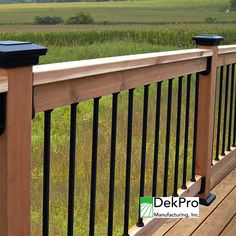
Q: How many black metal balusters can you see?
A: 15